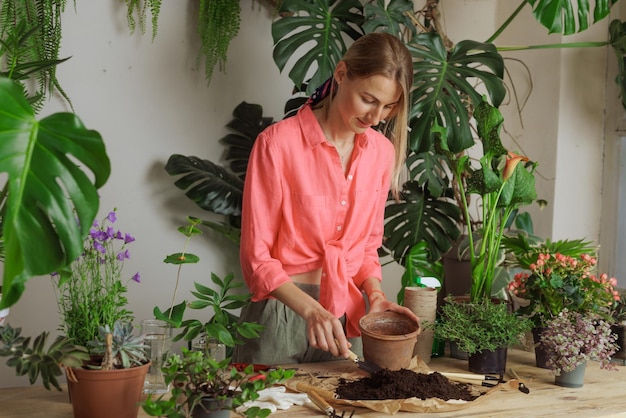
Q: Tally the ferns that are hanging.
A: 3